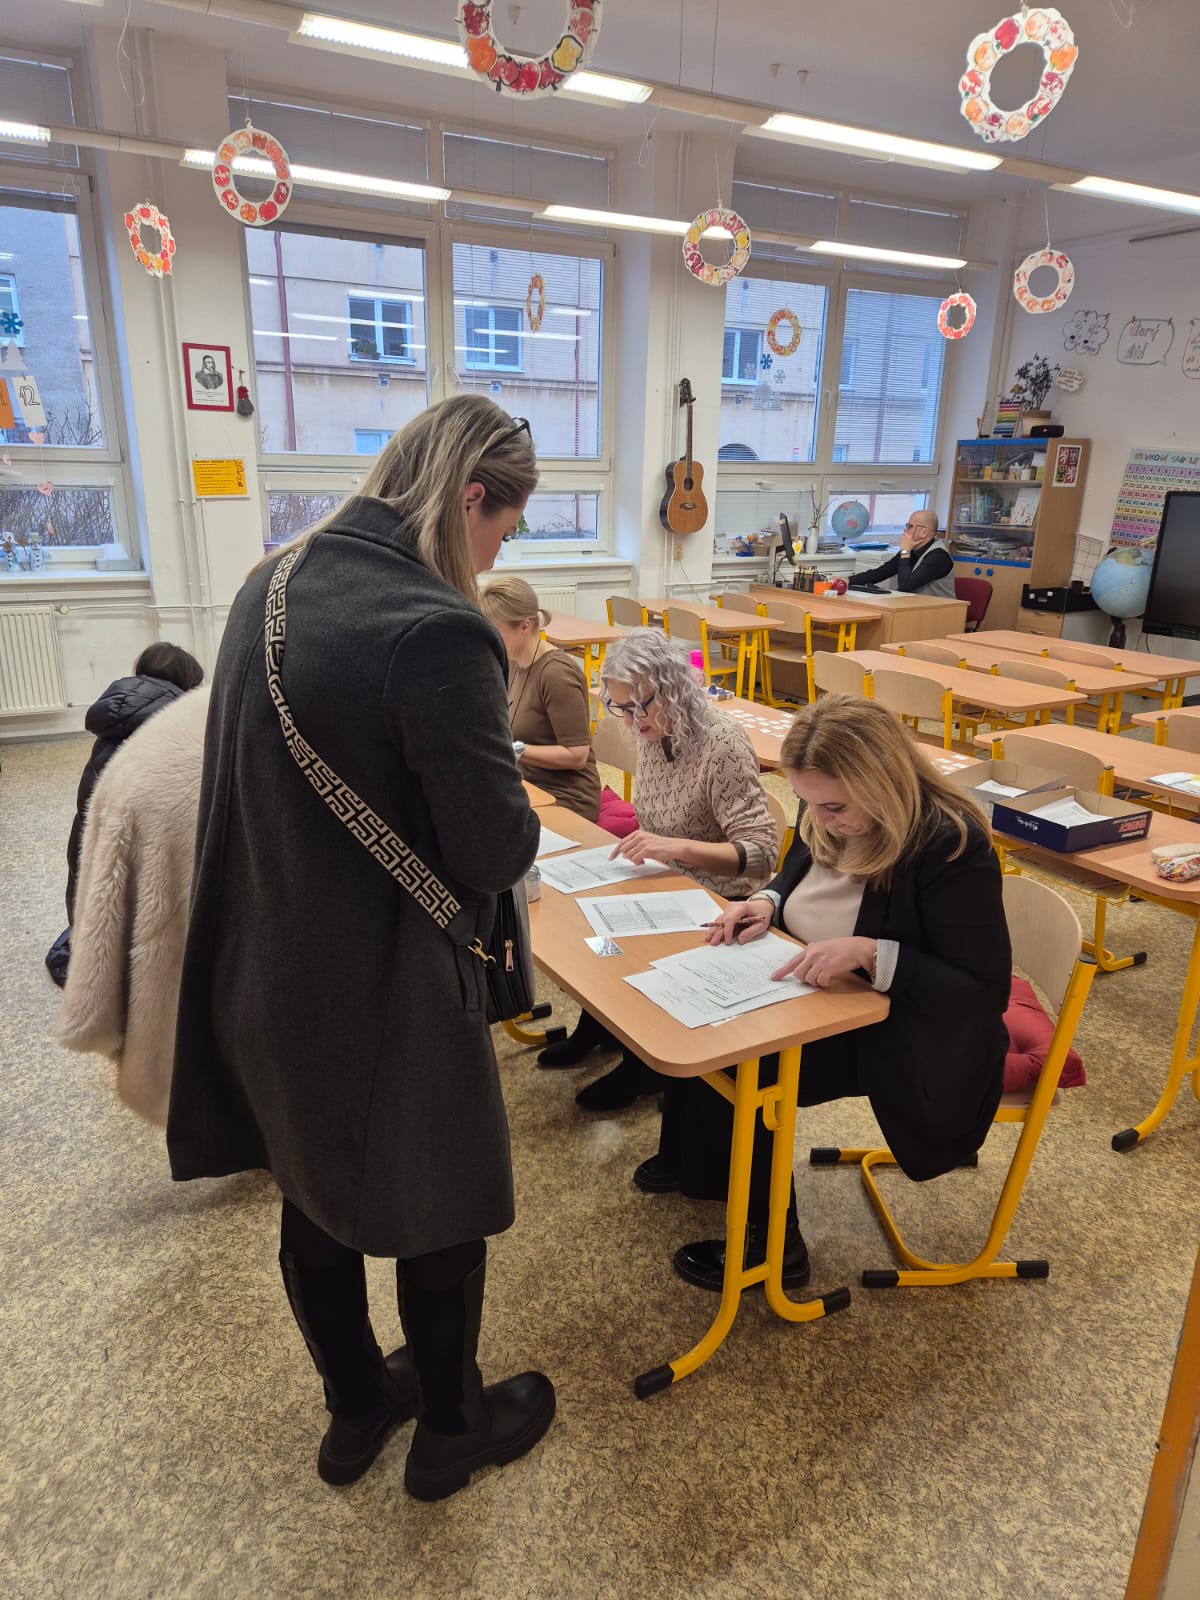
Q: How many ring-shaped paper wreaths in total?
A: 9